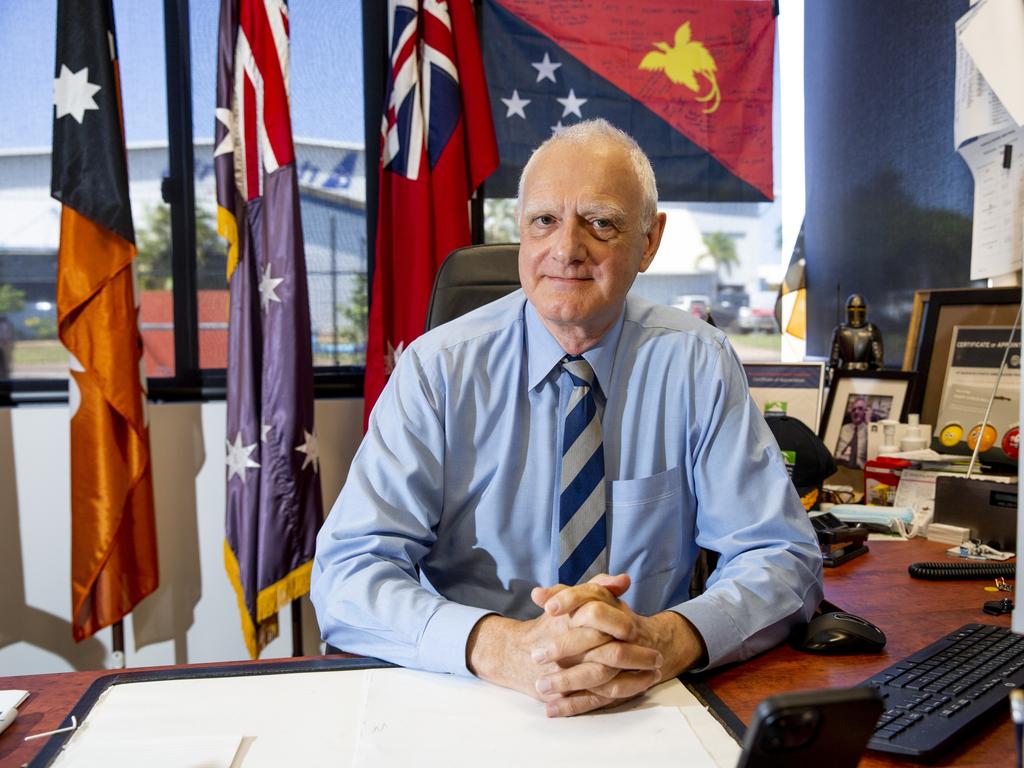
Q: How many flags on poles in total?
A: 3